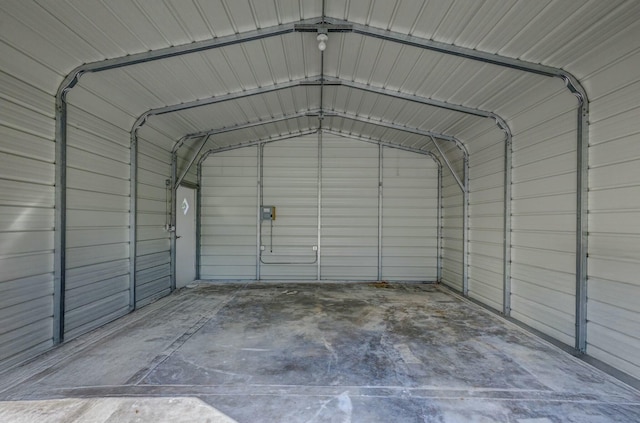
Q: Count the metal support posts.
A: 11